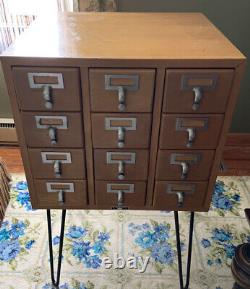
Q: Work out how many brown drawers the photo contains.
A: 12